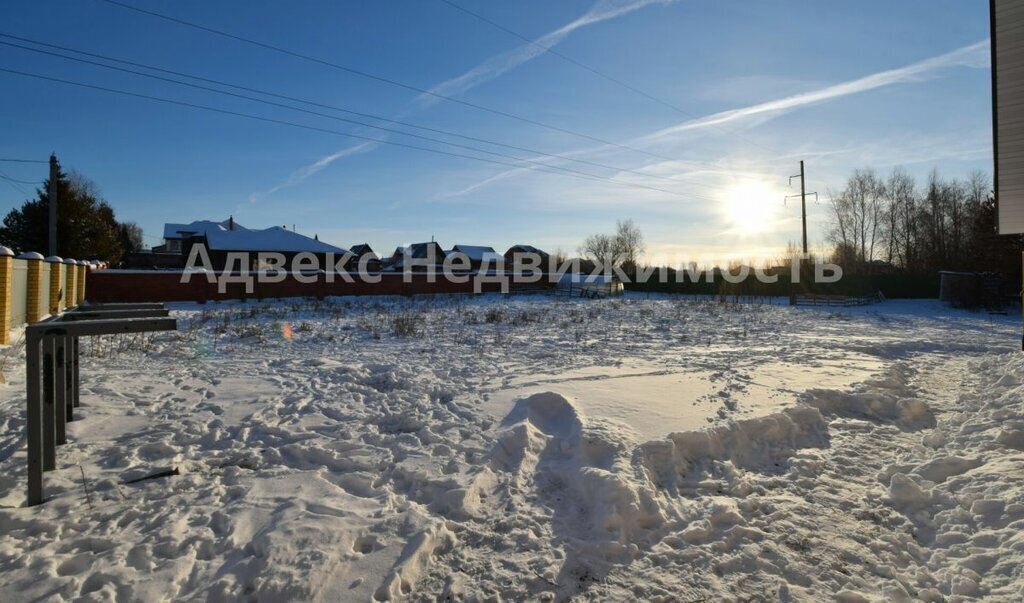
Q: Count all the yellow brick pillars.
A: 5